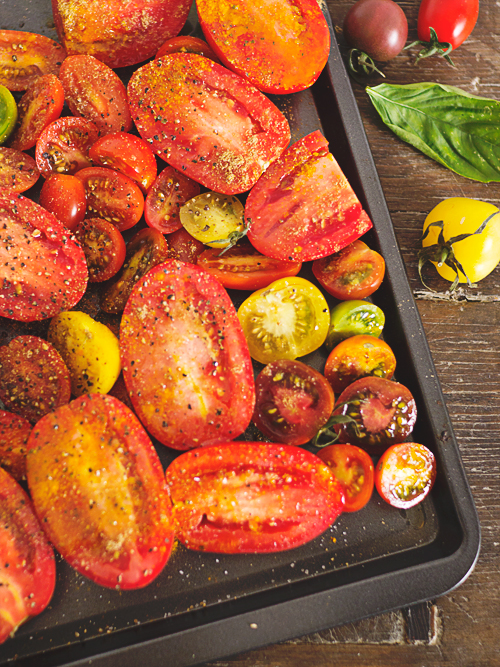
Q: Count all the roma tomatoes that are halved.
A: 9